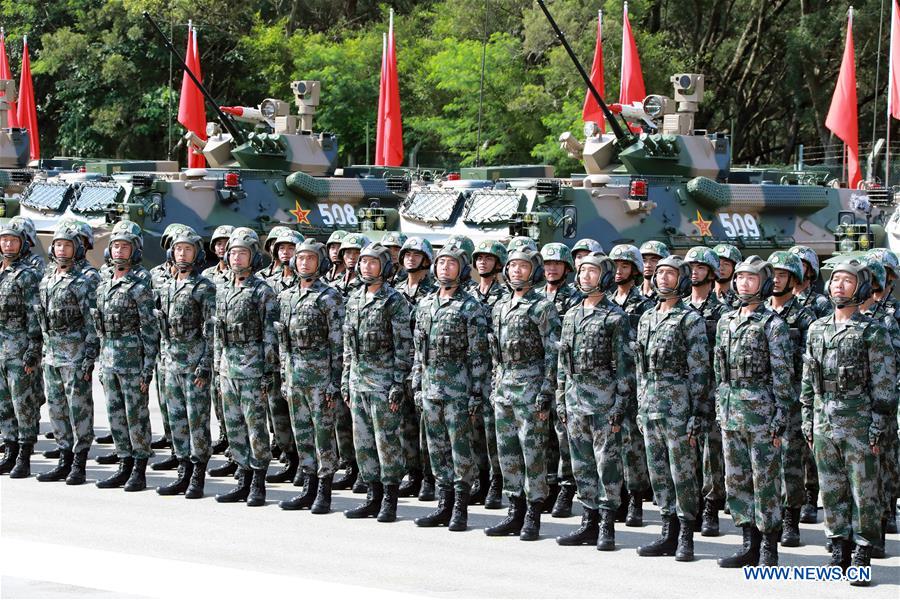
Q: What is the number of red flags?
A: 10